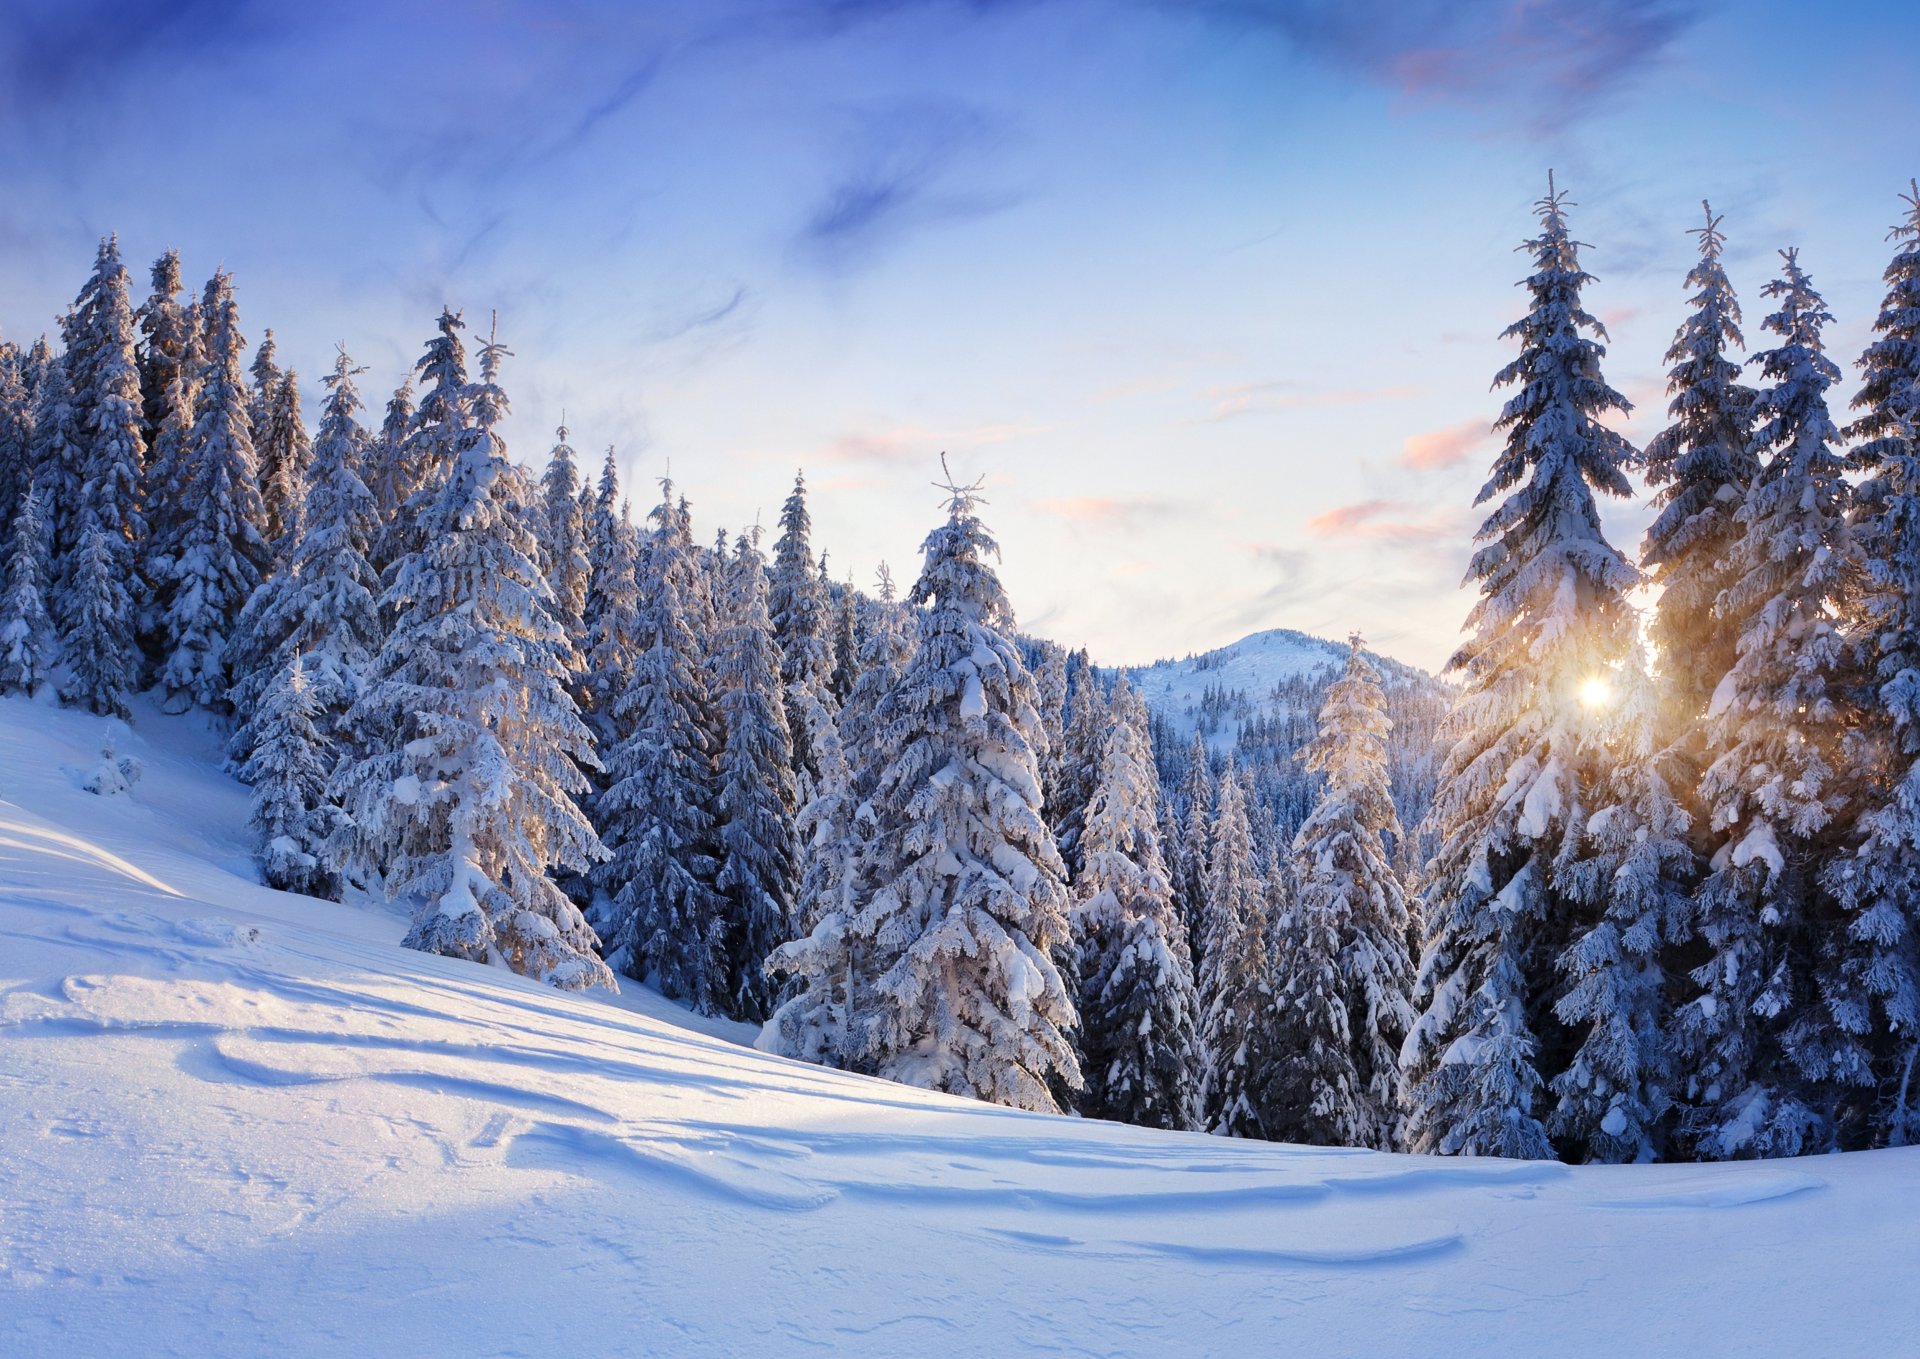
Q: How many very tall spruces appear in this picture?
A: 4